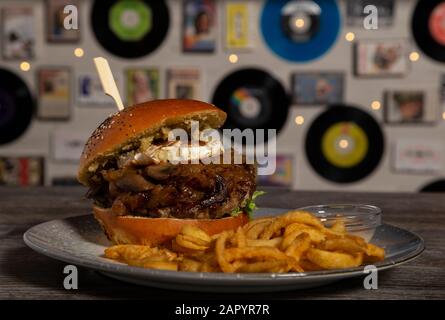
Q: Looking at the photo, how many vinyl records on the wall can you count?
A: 7